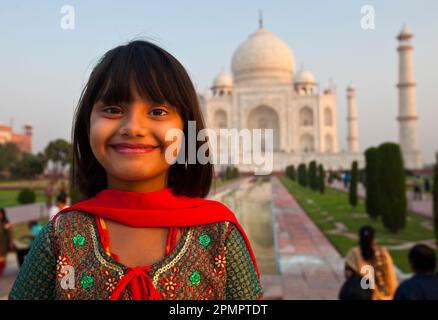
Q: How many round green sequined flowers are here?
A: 4